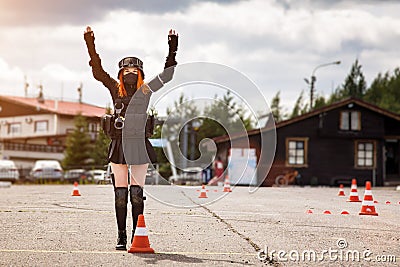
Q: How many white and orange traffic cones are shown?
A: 7